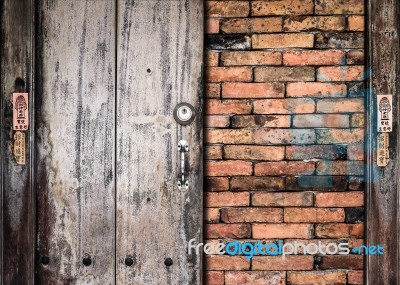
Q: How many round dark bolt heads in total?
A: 4